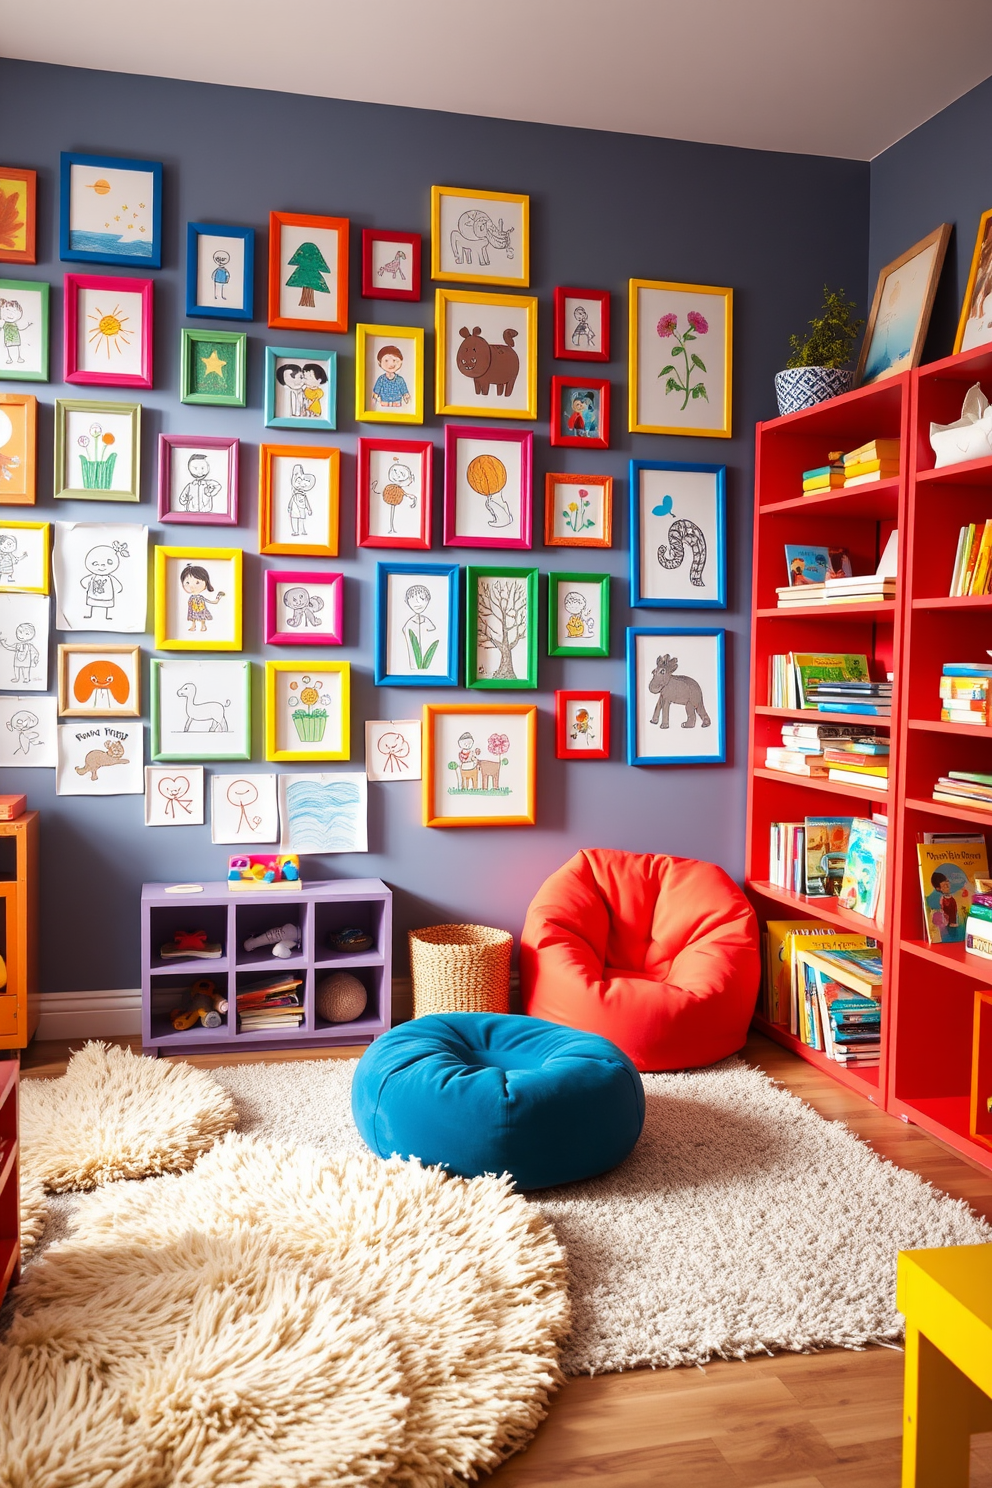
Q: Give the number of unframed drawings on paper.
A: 8